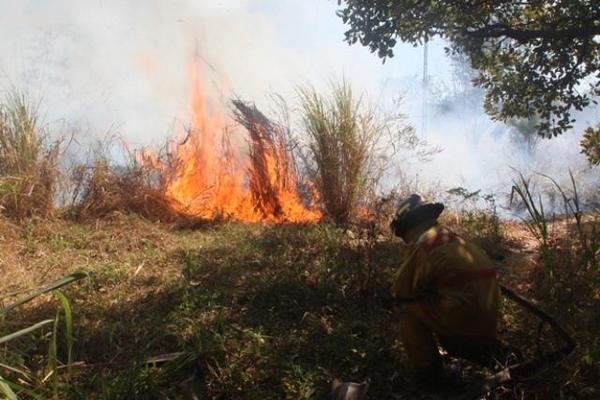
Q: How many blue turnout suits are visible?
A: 0